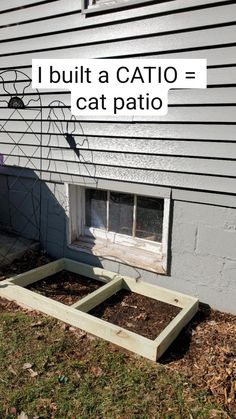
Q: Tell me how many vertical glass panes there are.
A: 3